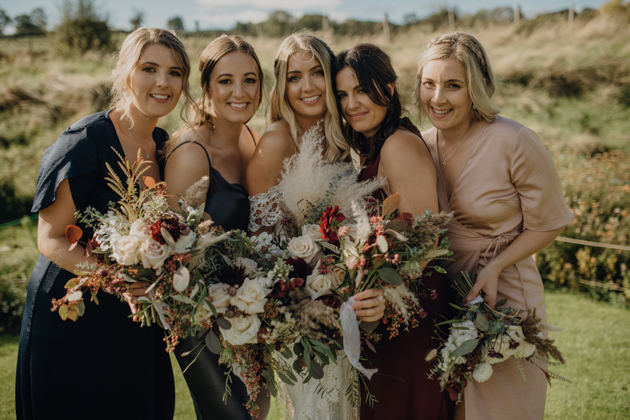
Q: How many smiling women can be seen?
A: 5